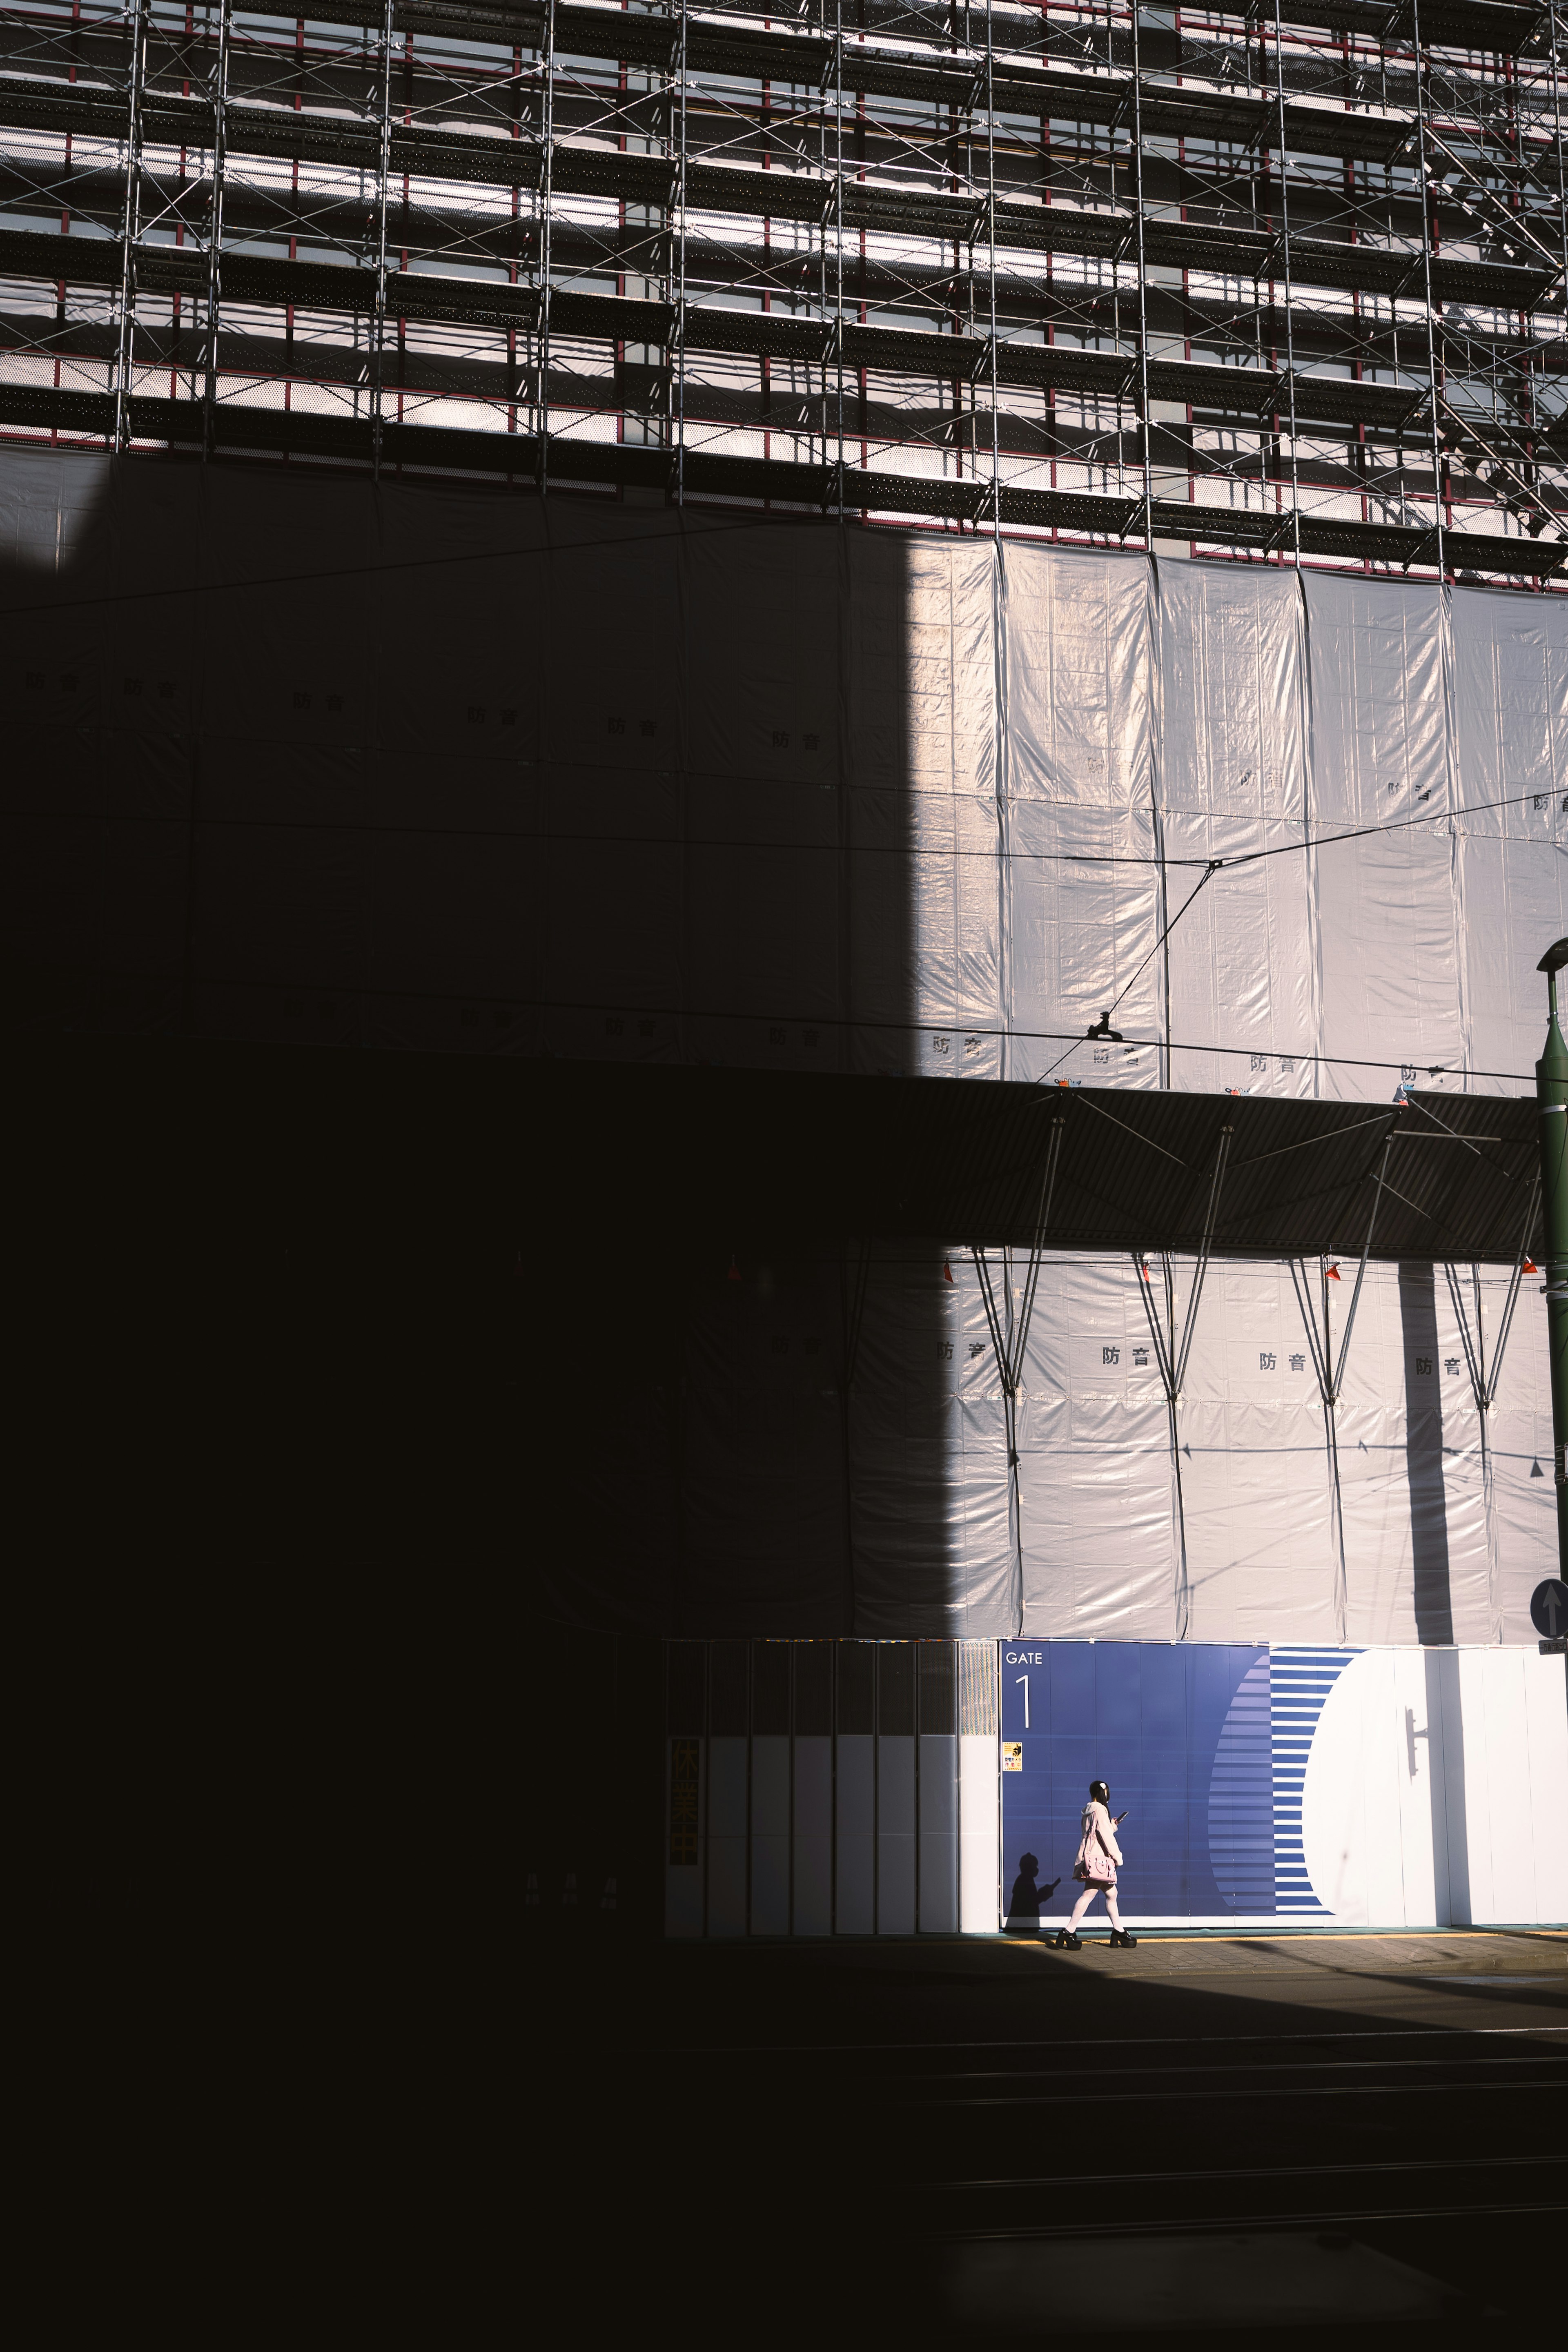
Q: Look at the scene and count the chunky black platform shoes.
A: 2